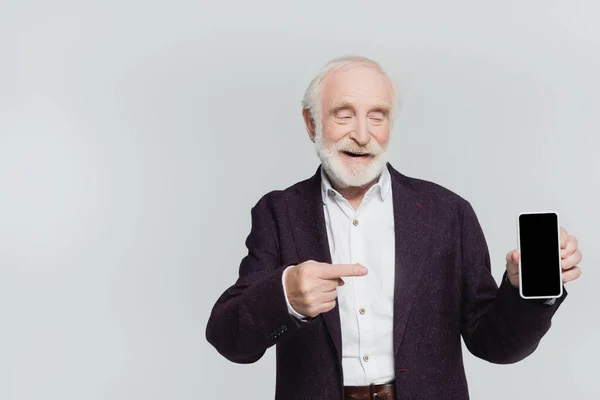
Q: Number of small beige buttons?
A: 3